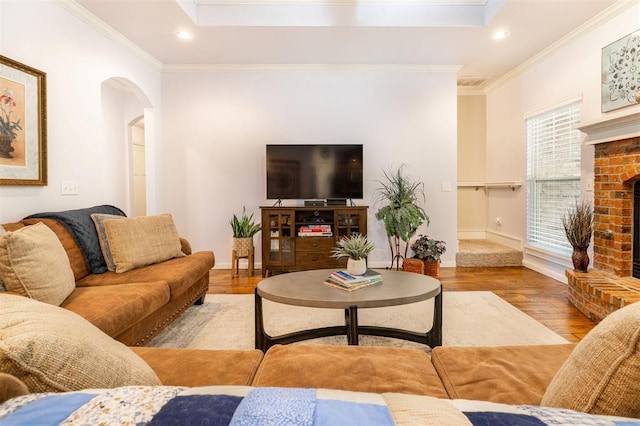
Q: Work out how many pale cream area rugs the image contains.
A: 1